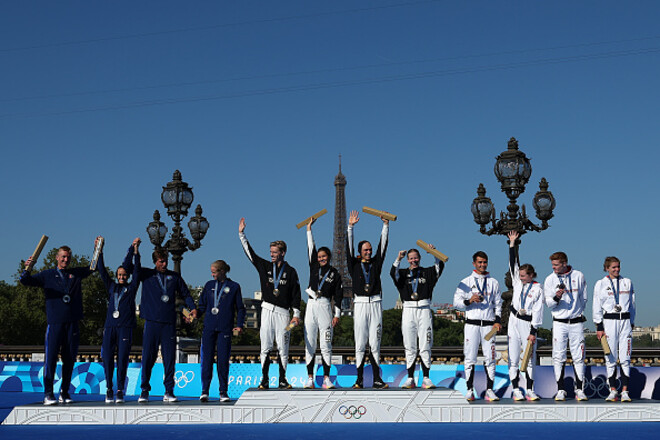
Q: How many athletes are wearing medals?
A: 12